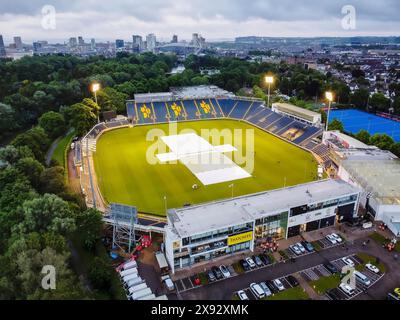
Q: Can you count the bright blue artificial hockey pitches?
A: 1